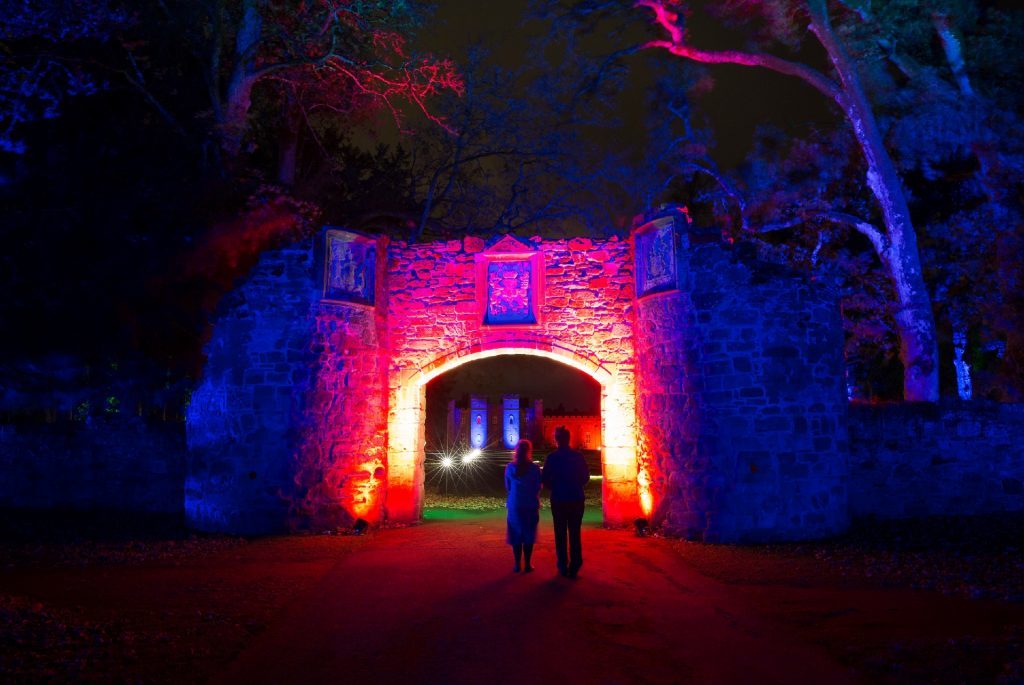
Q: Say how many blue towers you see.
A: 2